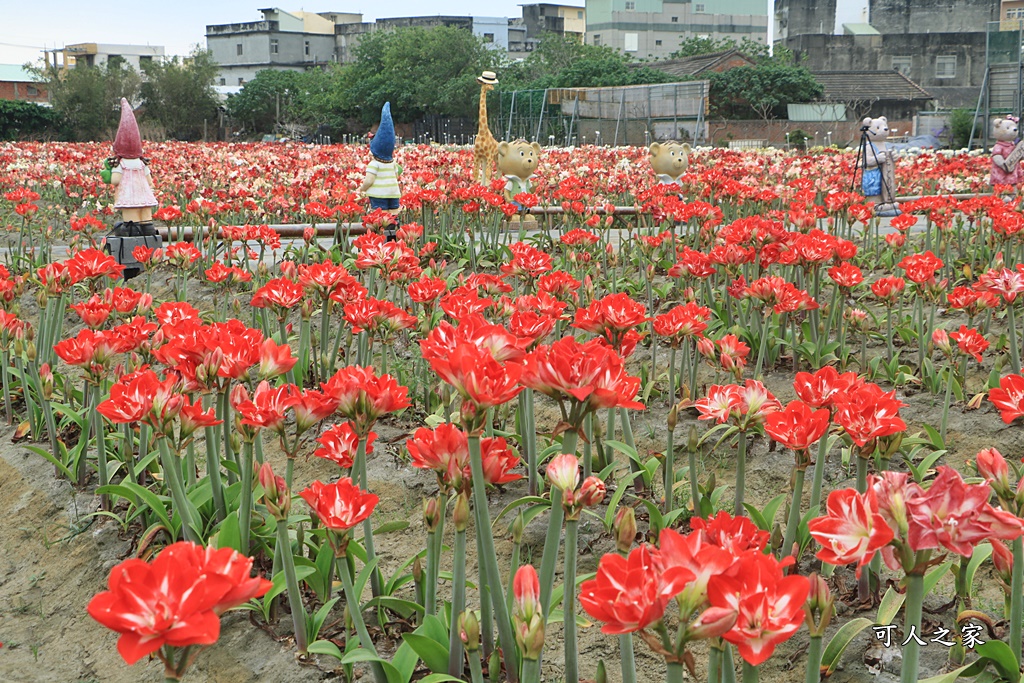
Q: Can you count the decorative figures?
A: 7